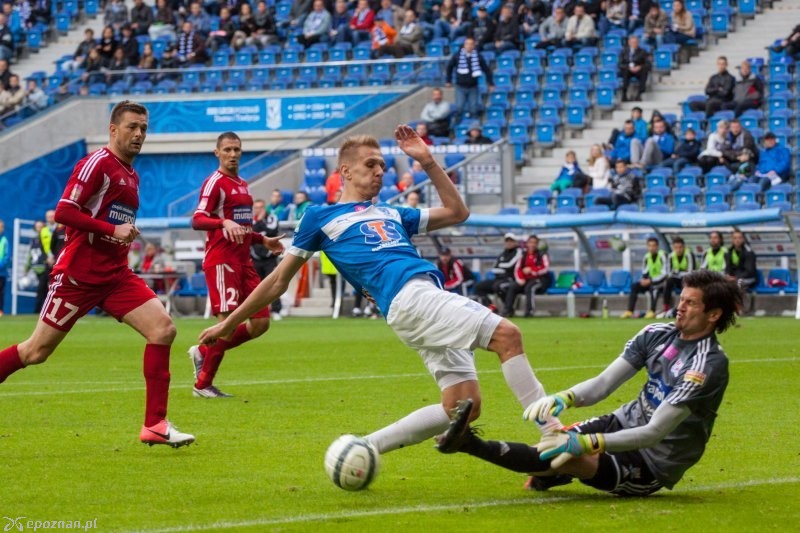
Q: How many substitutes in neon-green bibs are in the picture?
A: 4